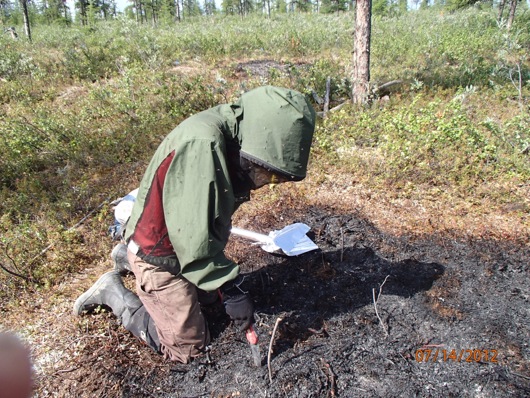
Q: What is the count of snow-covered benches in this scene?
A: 0